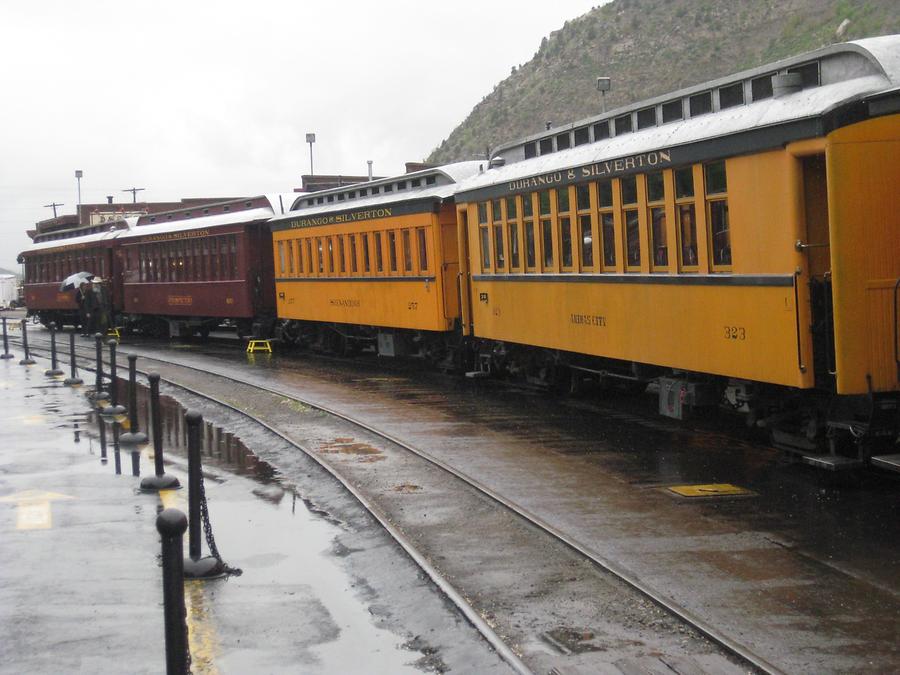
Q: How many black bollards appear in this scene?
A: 10